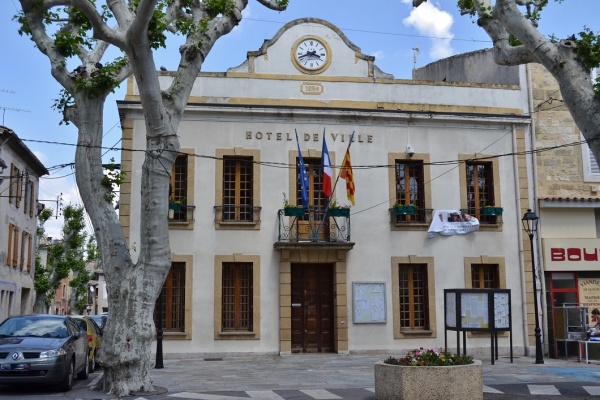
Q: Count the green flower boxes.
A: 5